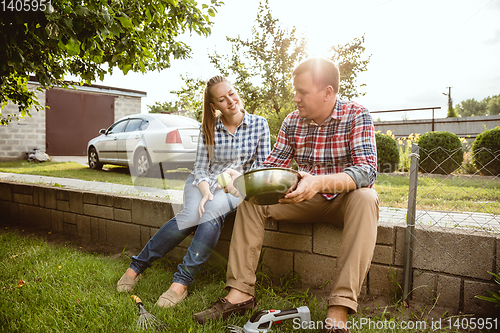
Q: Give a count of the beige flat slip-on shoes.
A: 2